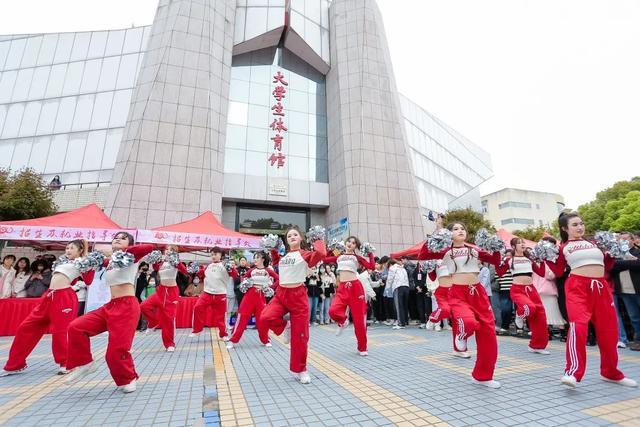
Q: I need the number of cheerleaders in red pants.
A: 11